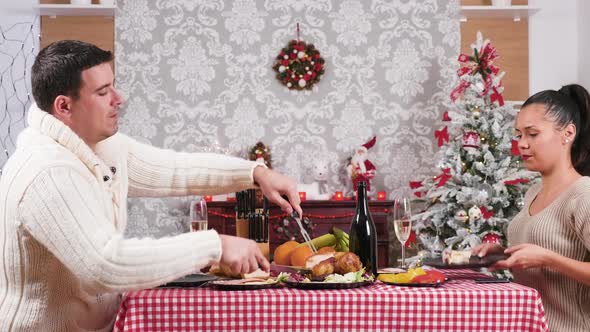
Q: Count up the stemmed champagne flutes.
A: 2